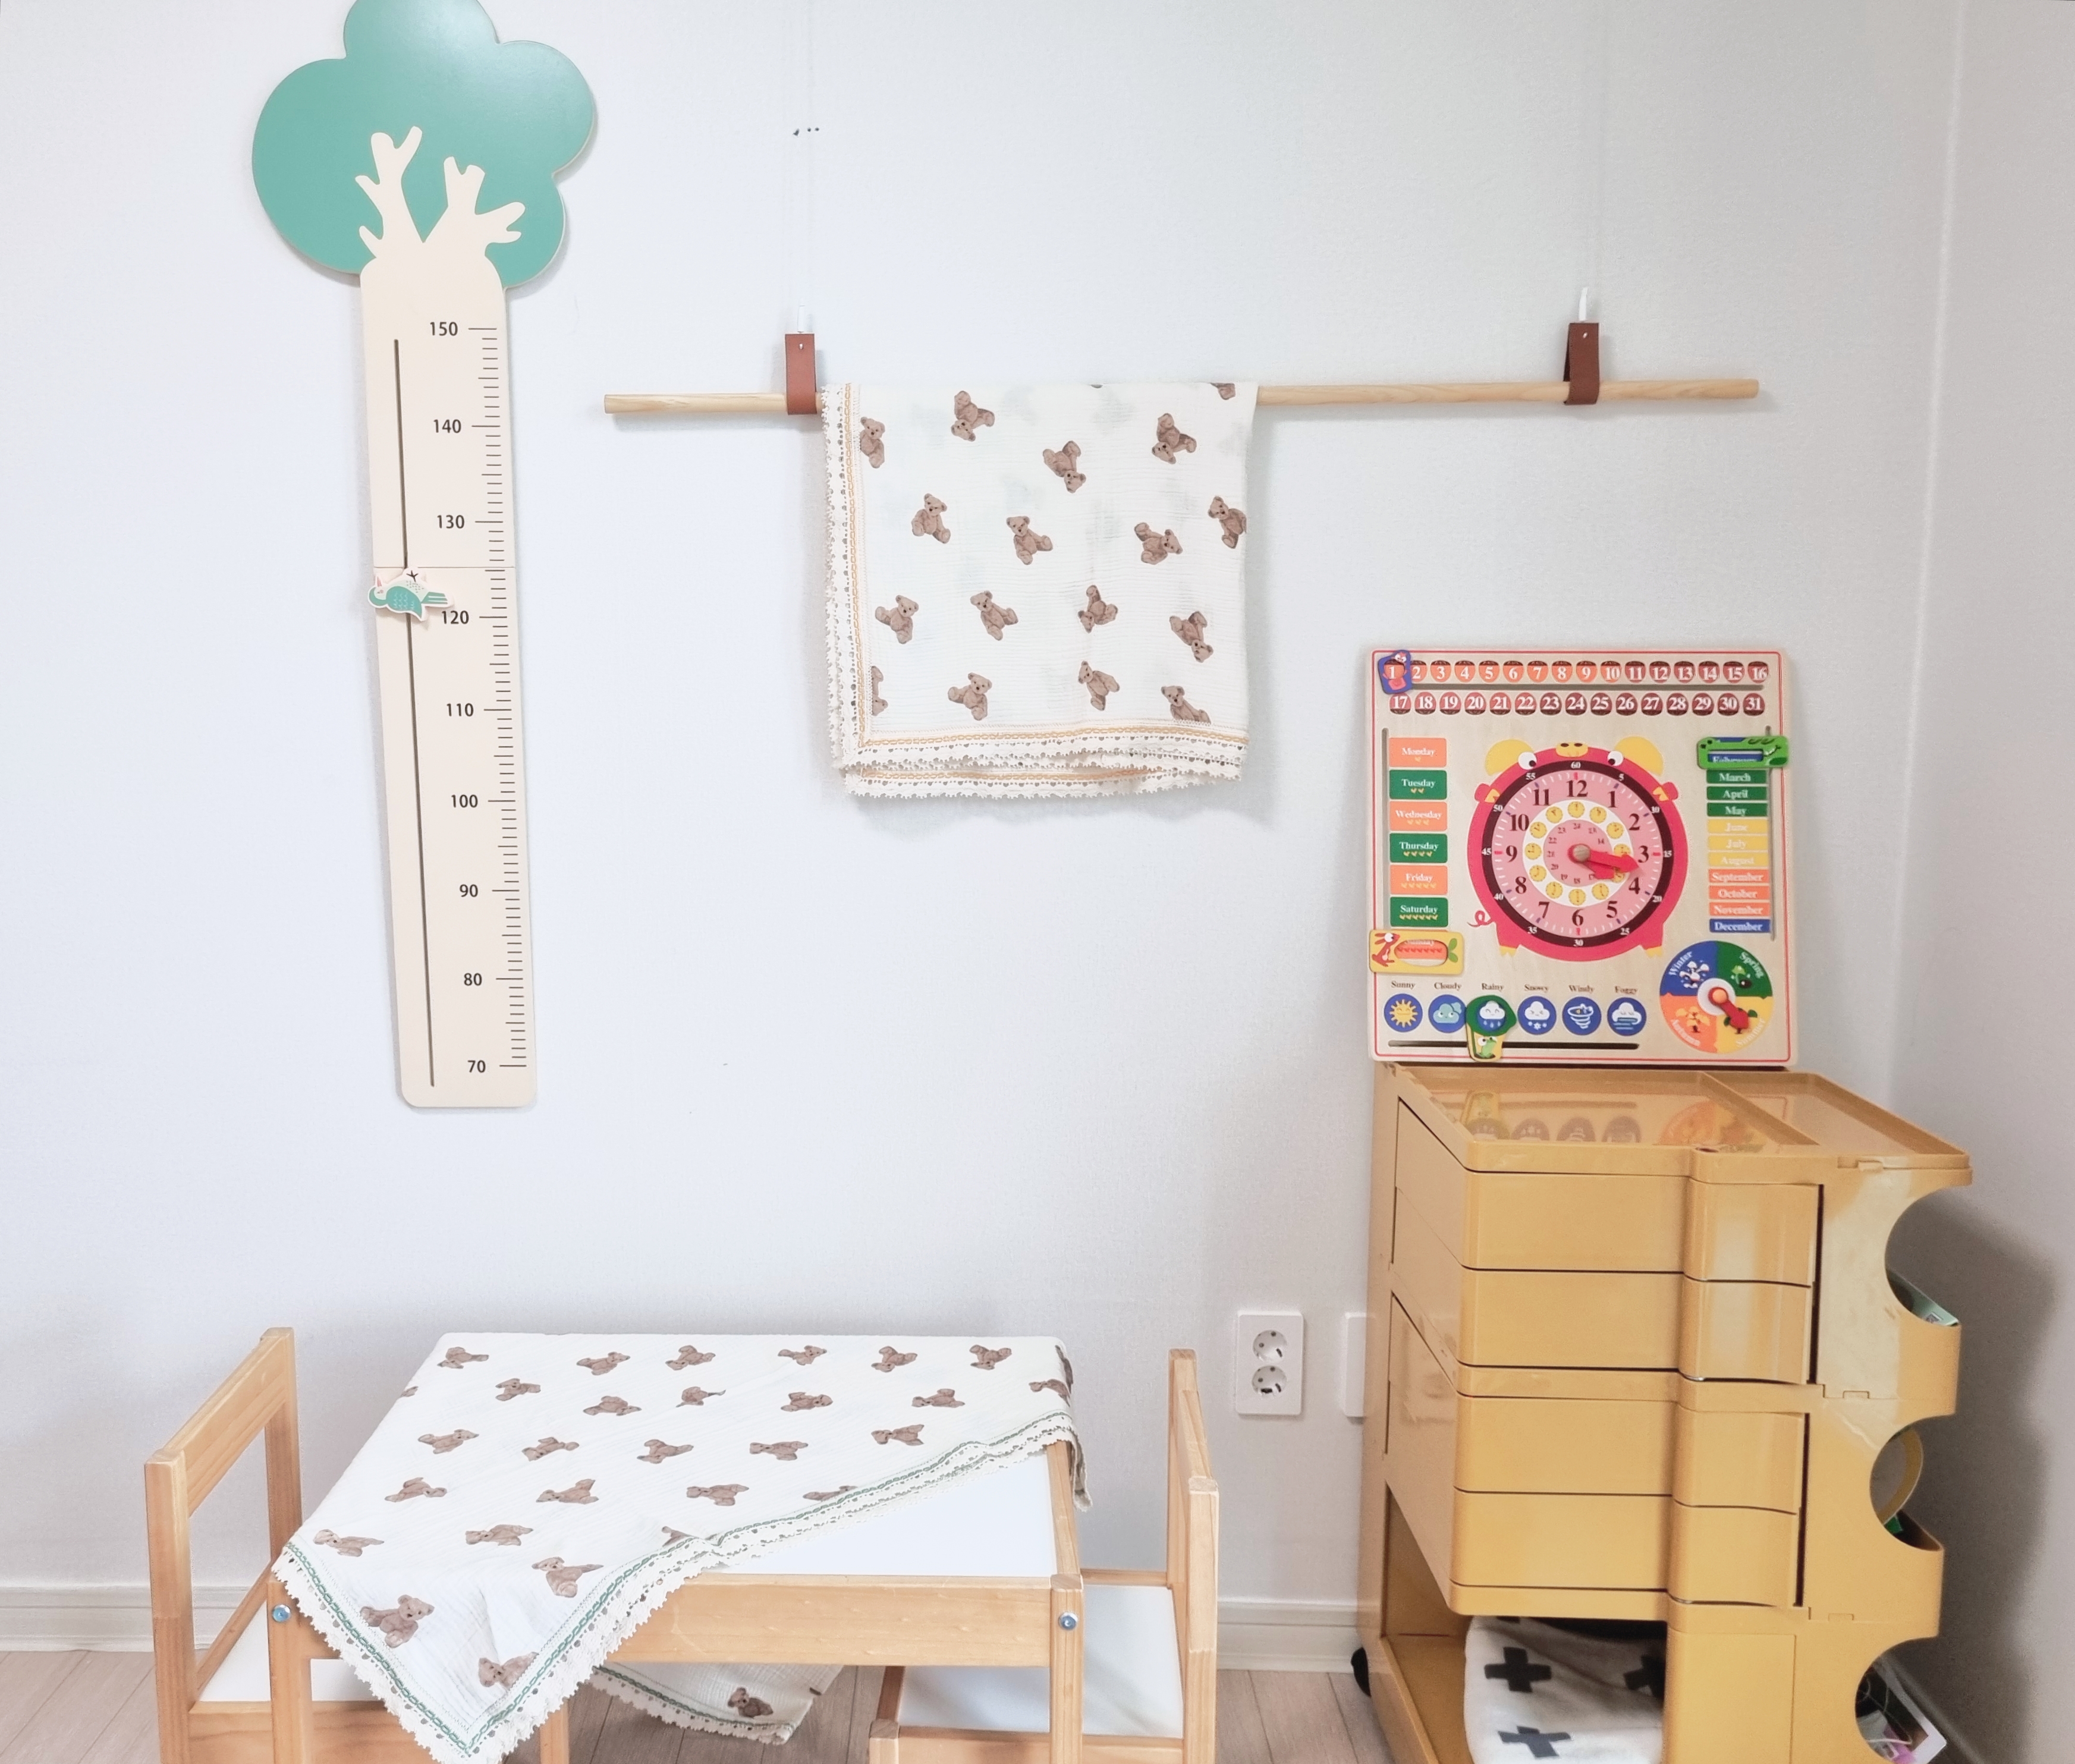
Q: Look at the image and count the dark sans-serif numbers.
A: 9